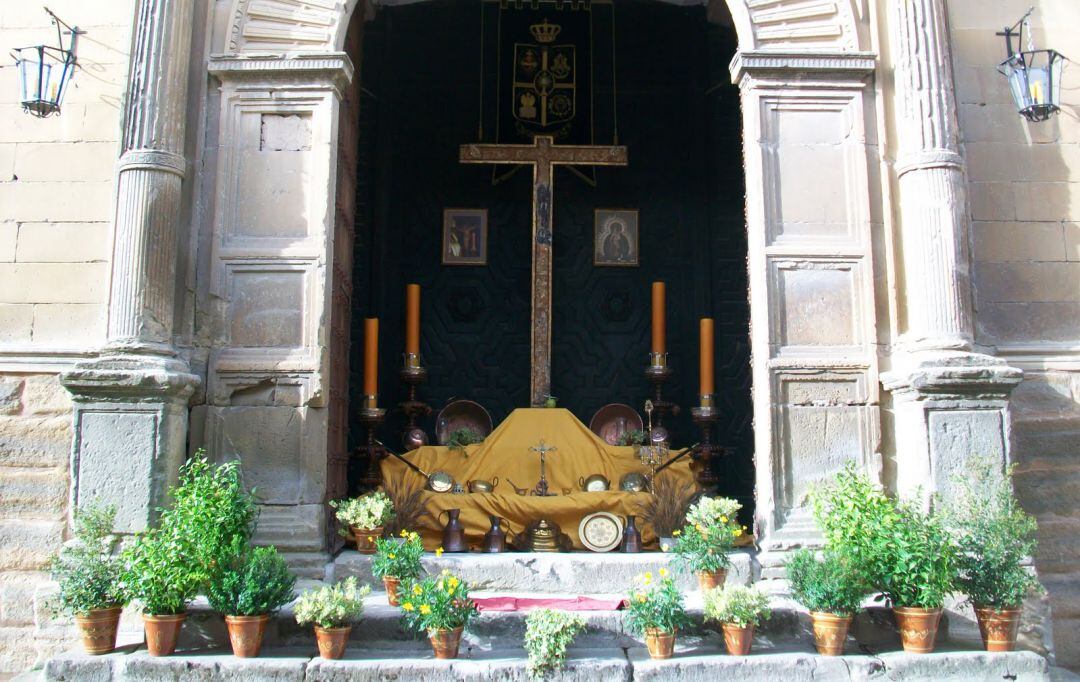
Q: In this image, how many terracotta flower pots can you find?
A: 13